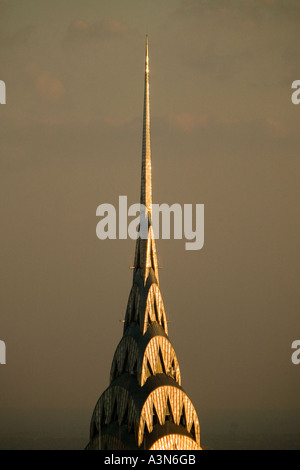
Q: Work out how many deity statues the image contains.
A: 0